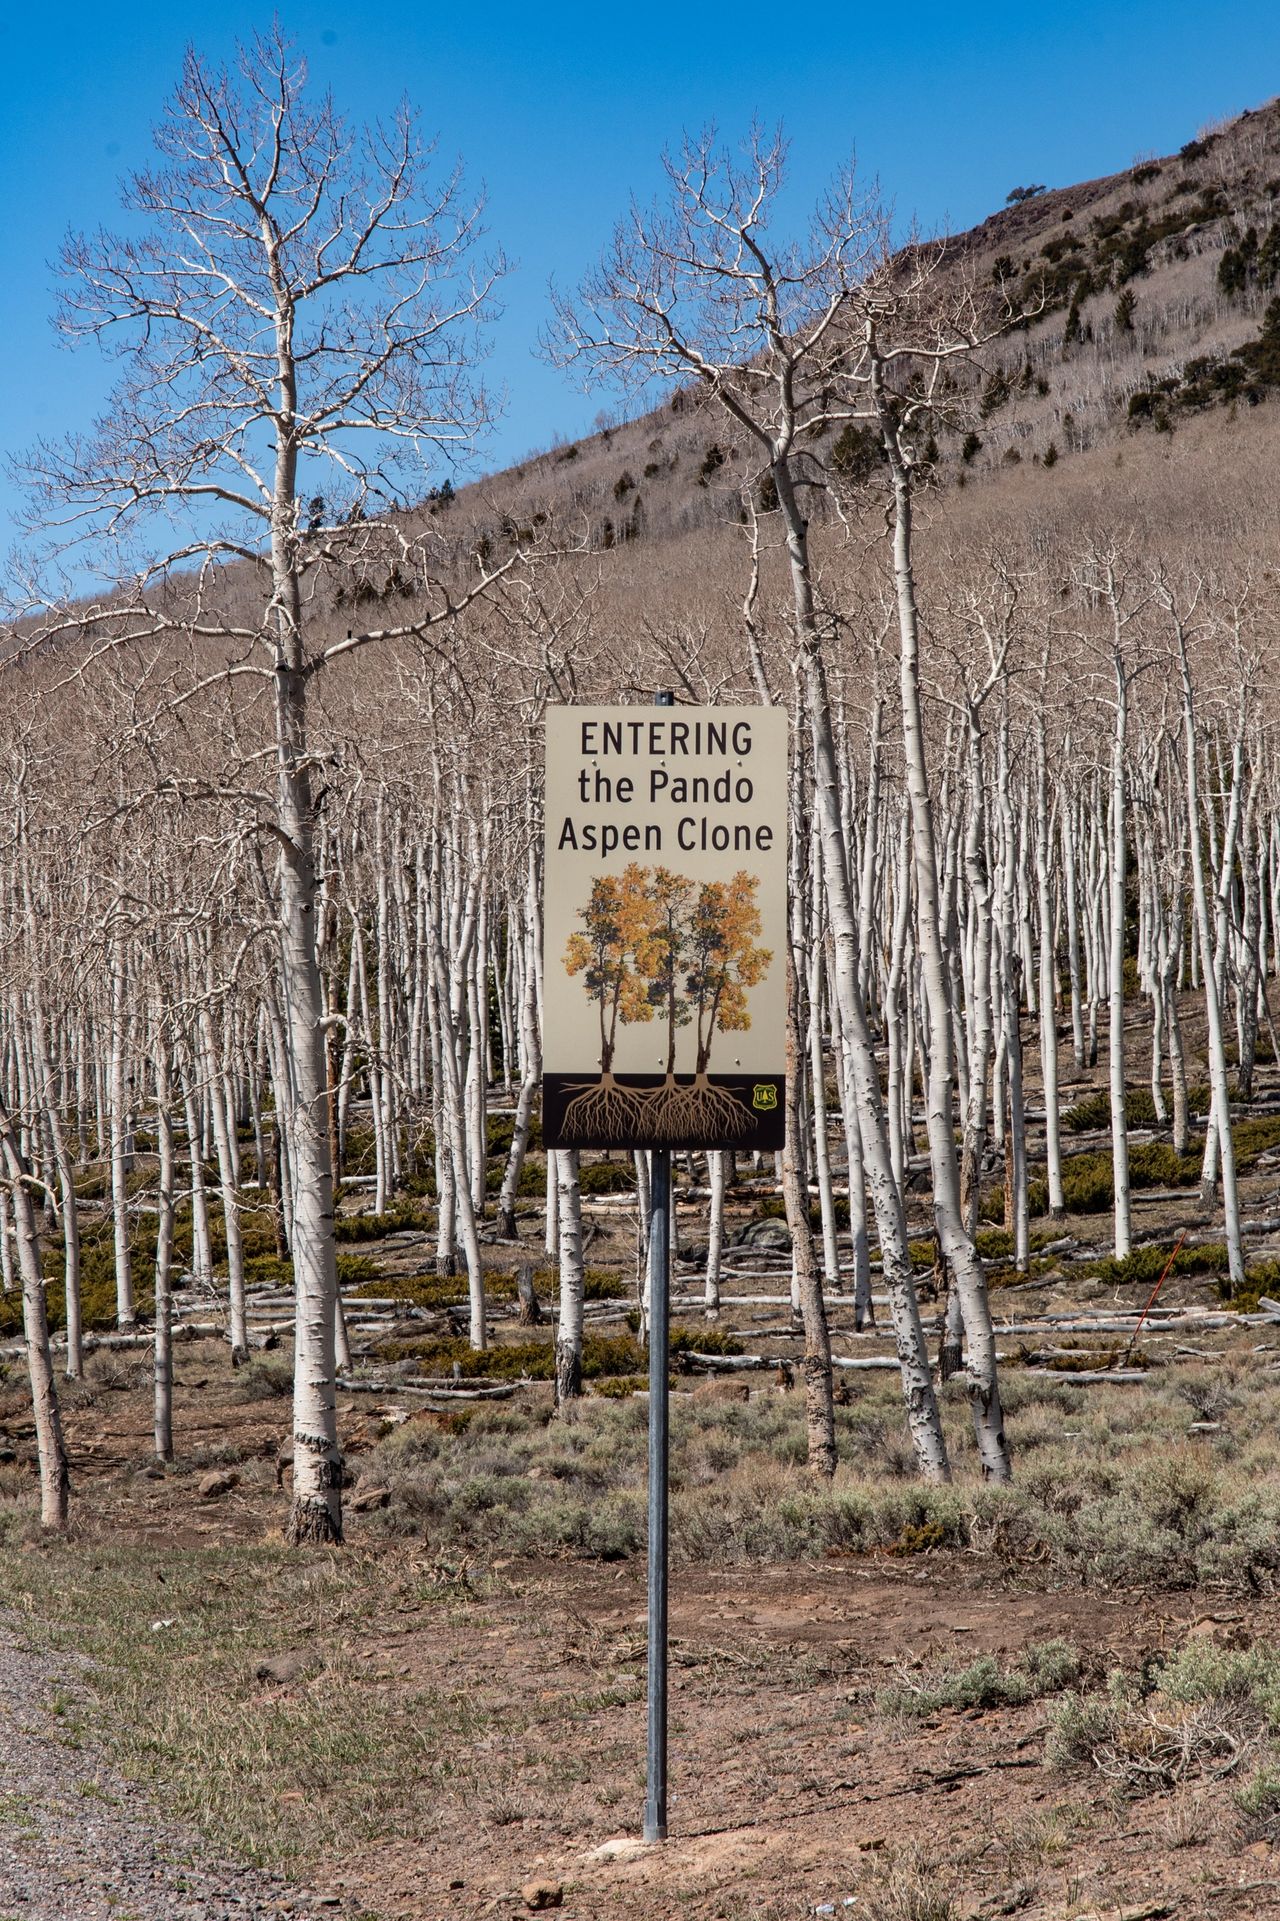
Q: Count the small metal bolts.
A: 6